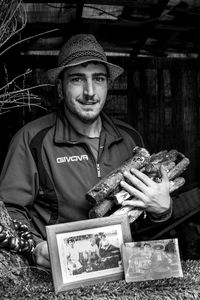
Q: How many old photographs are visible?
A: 2